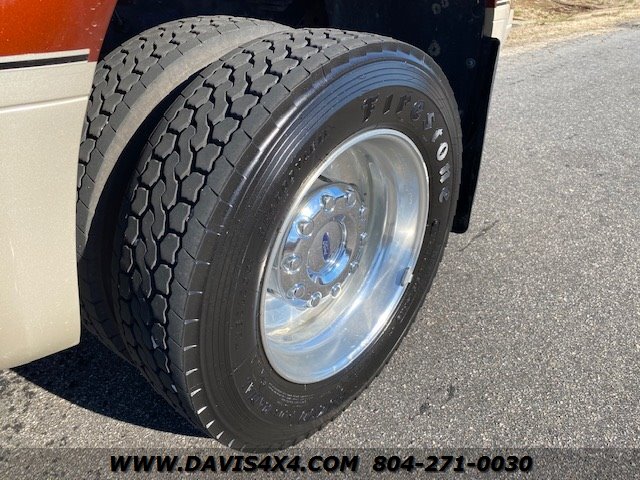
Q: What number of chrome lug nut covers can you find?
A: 10